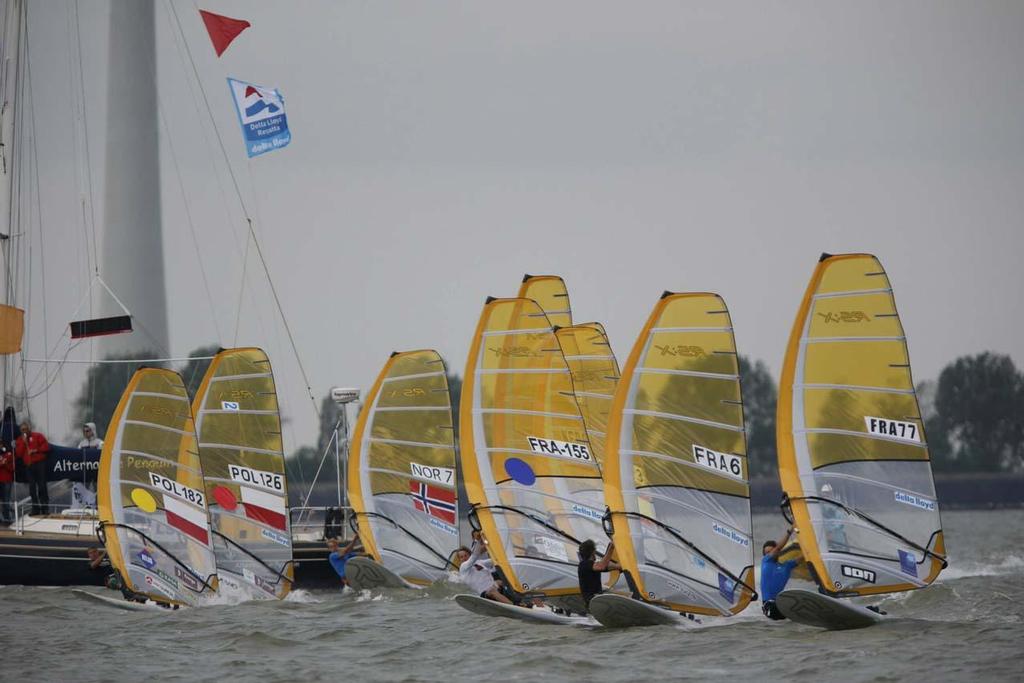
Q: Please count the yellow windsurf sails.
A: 8